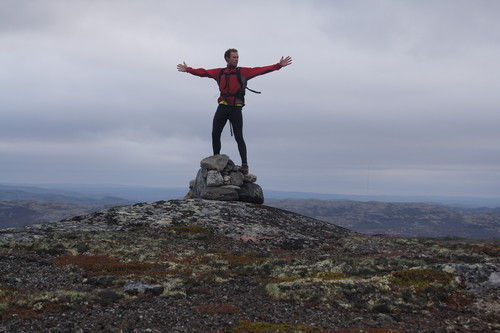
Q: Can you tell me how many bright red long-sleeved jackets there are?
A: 1